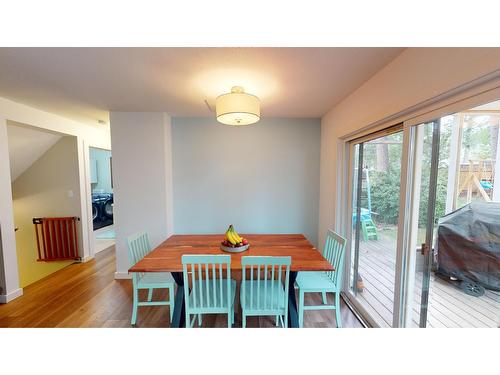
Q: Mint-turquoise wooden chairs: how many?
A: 4